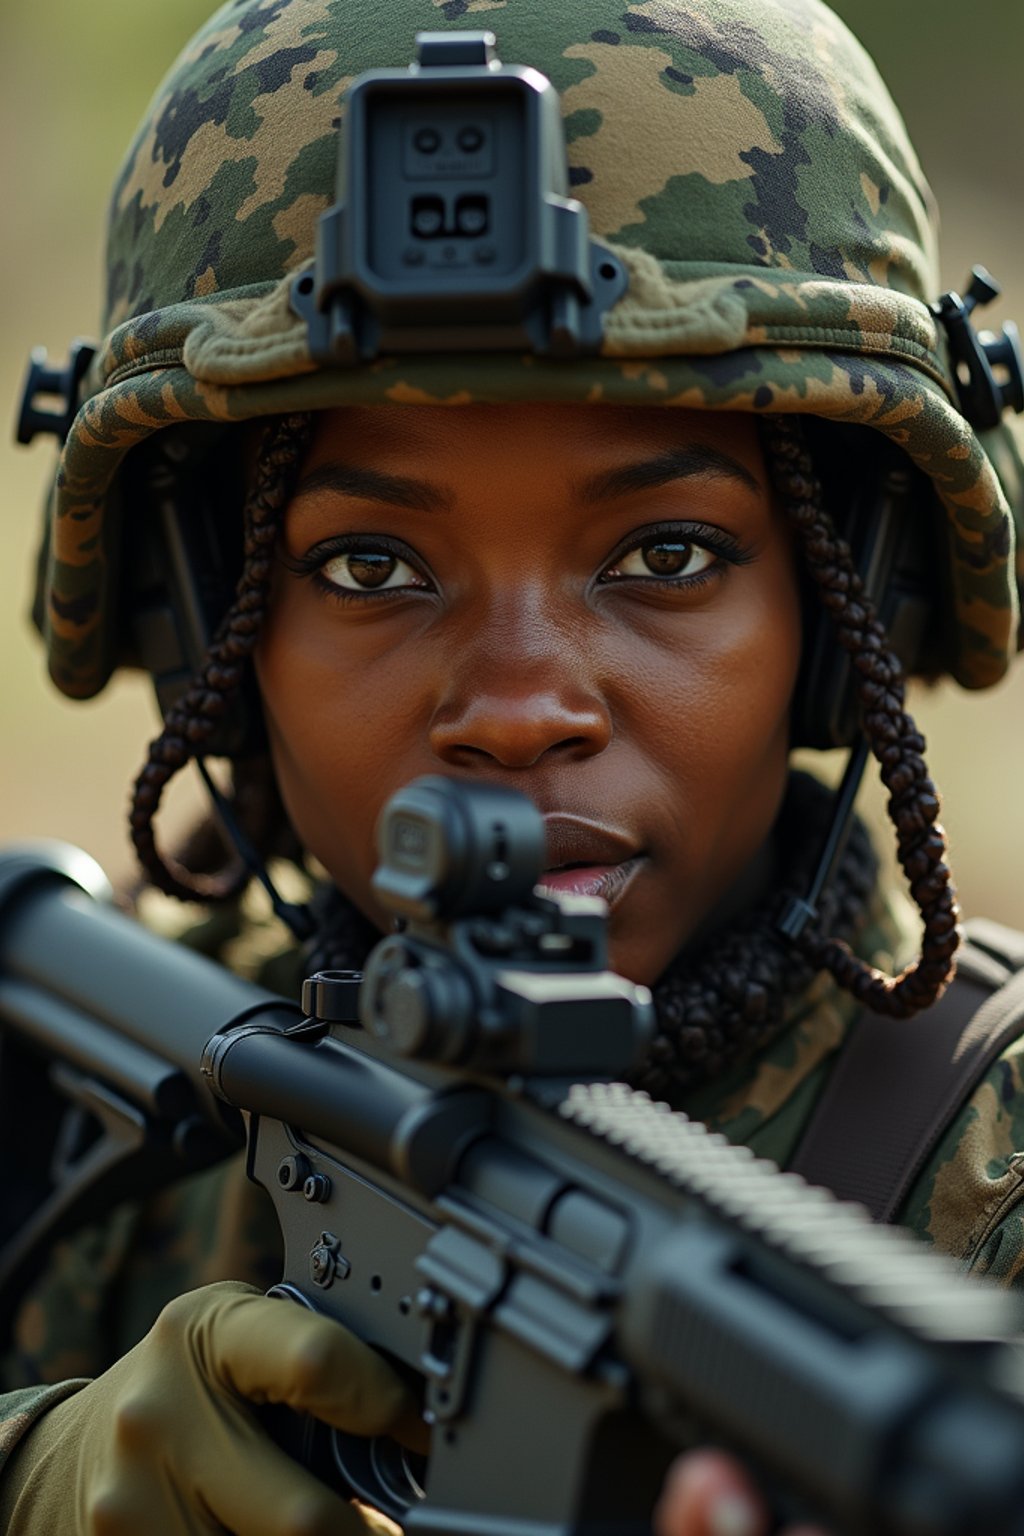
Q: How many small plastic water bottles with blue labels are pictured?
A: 0